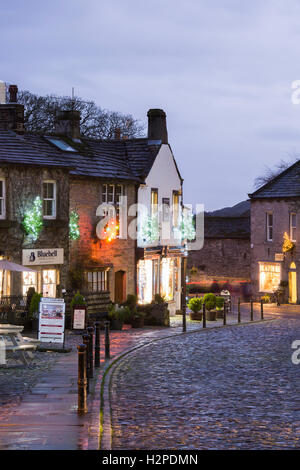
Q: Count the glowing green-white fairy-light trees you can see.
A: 4